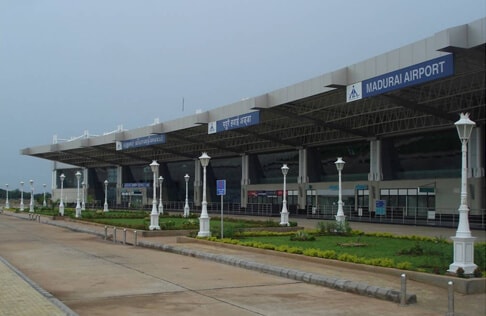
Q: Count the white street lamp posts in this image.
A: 15